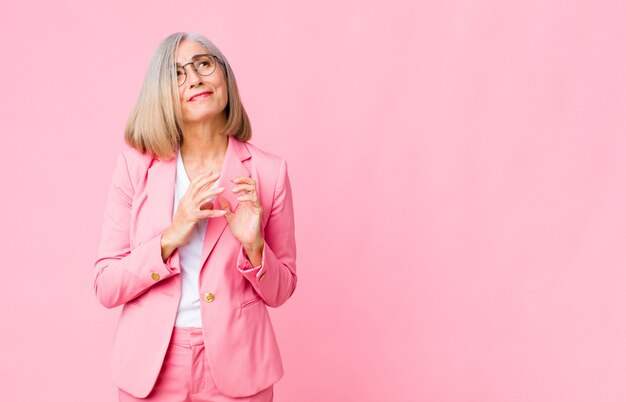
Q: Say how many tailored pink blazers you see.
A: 1